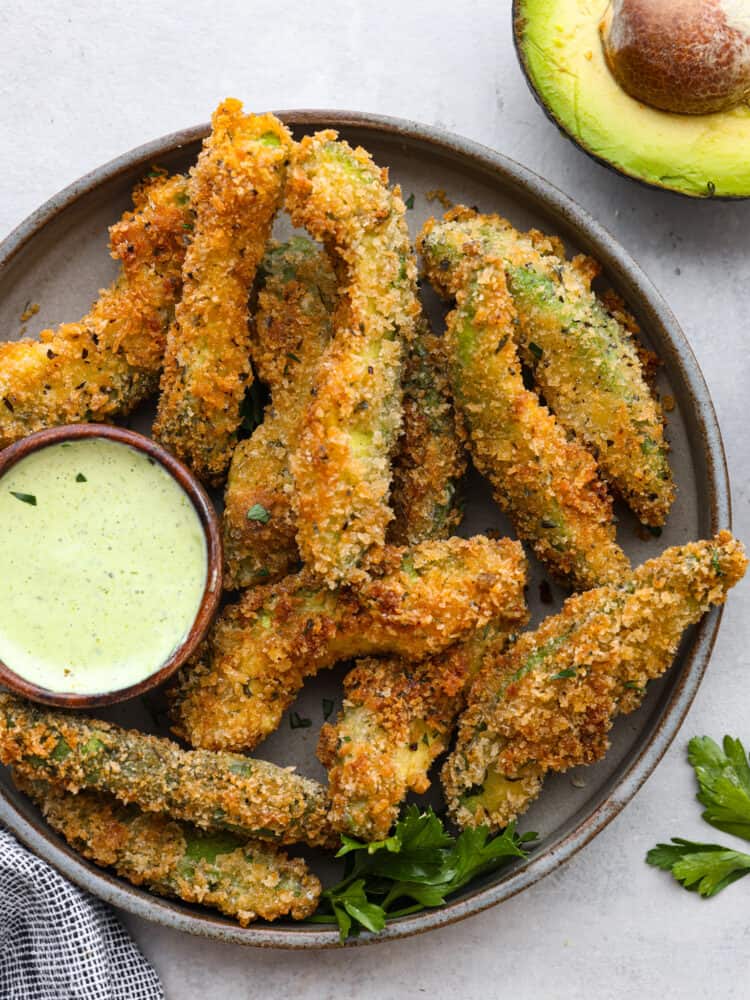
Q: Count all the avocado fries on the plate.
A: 12